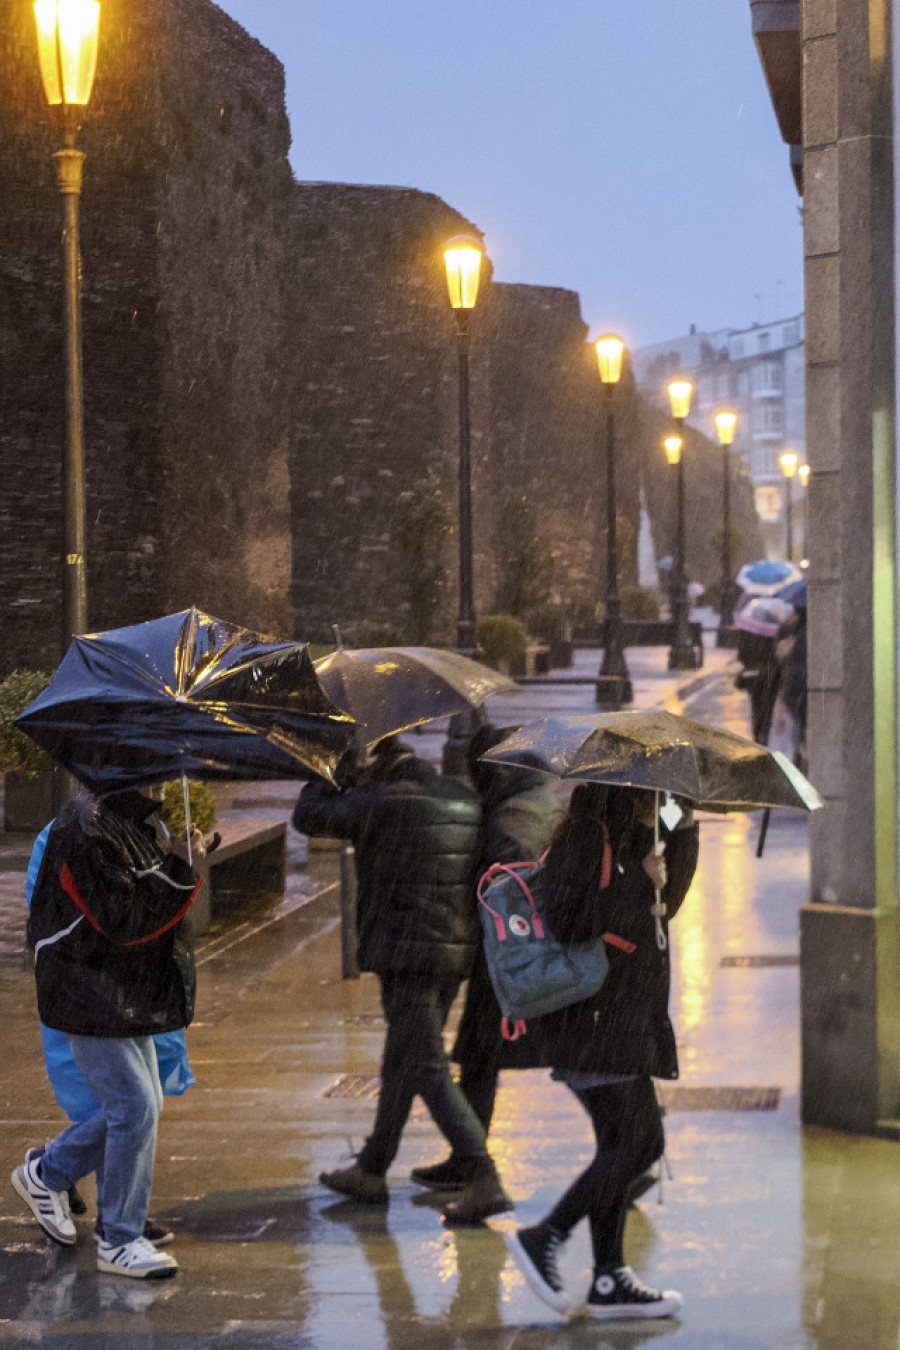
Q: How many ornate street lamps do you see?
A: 8